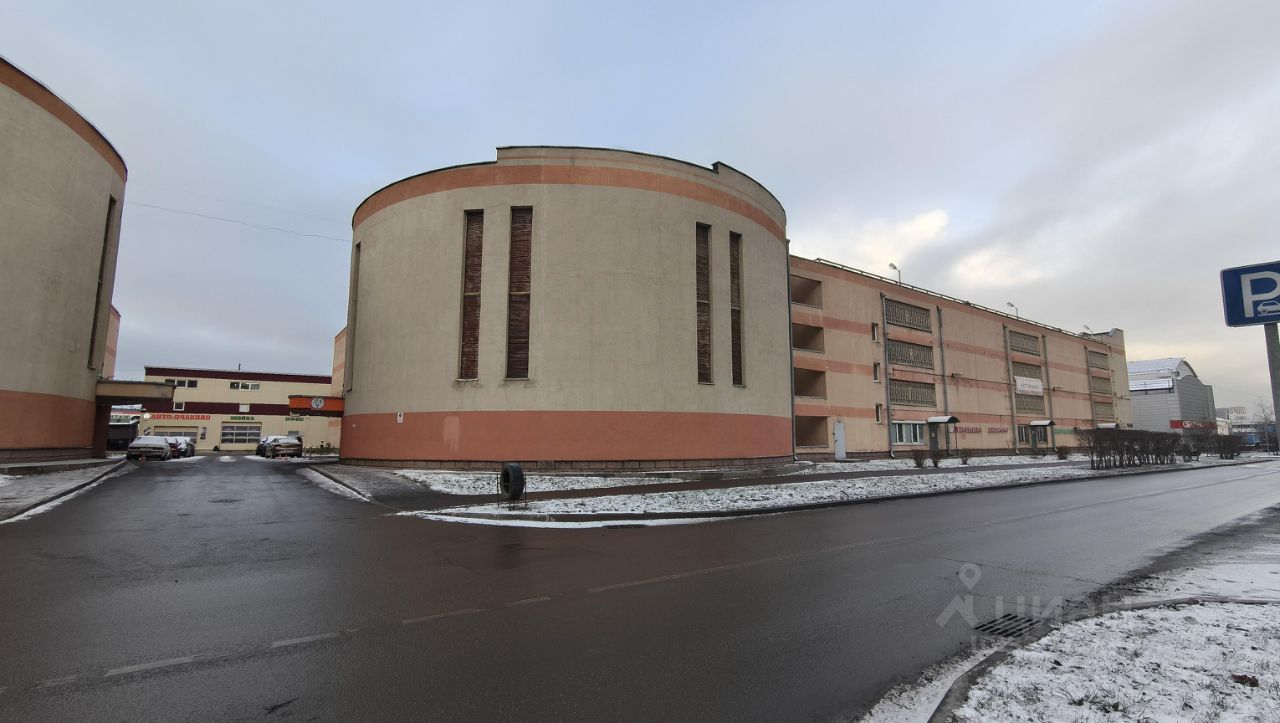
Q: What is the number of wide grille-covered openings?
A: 9